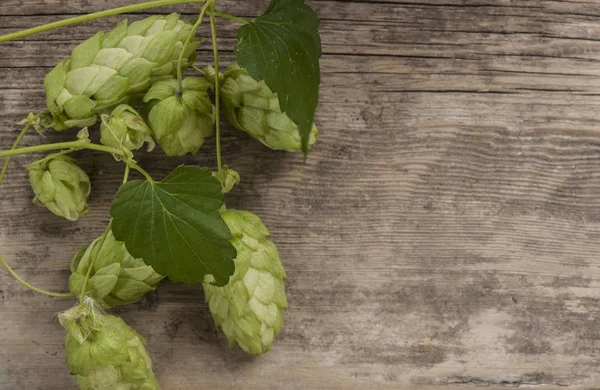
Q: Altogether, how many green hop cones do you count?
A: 8